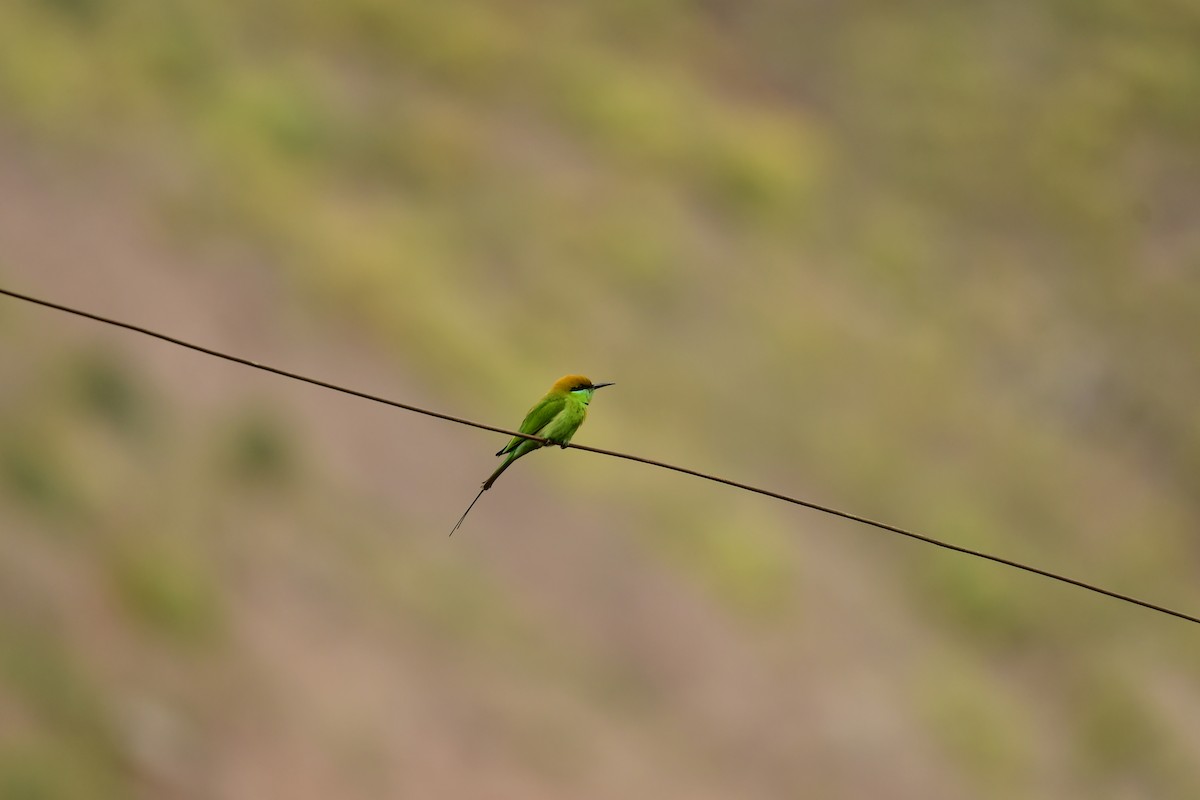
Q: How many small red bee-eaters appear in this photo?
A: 0